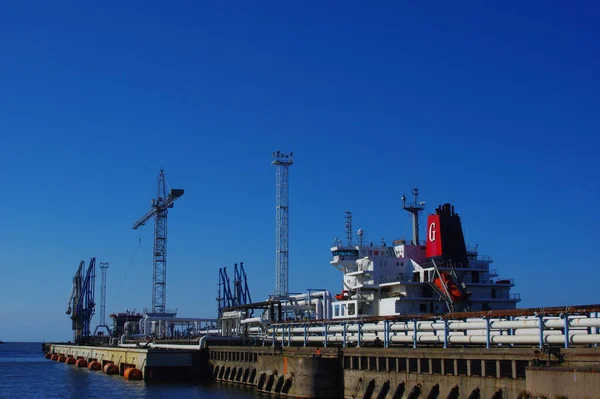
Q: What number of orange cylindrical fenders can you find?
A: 8